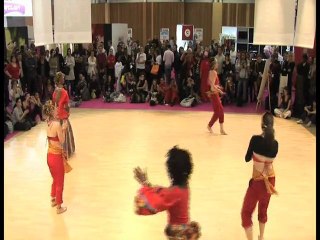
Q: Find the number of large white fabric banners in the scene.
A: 4